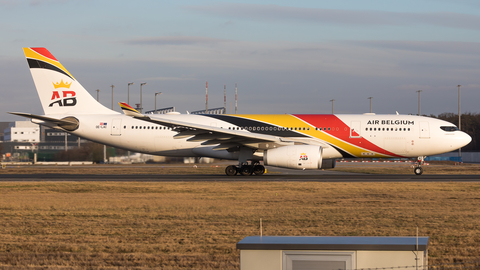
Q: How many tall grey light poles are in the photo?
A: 9